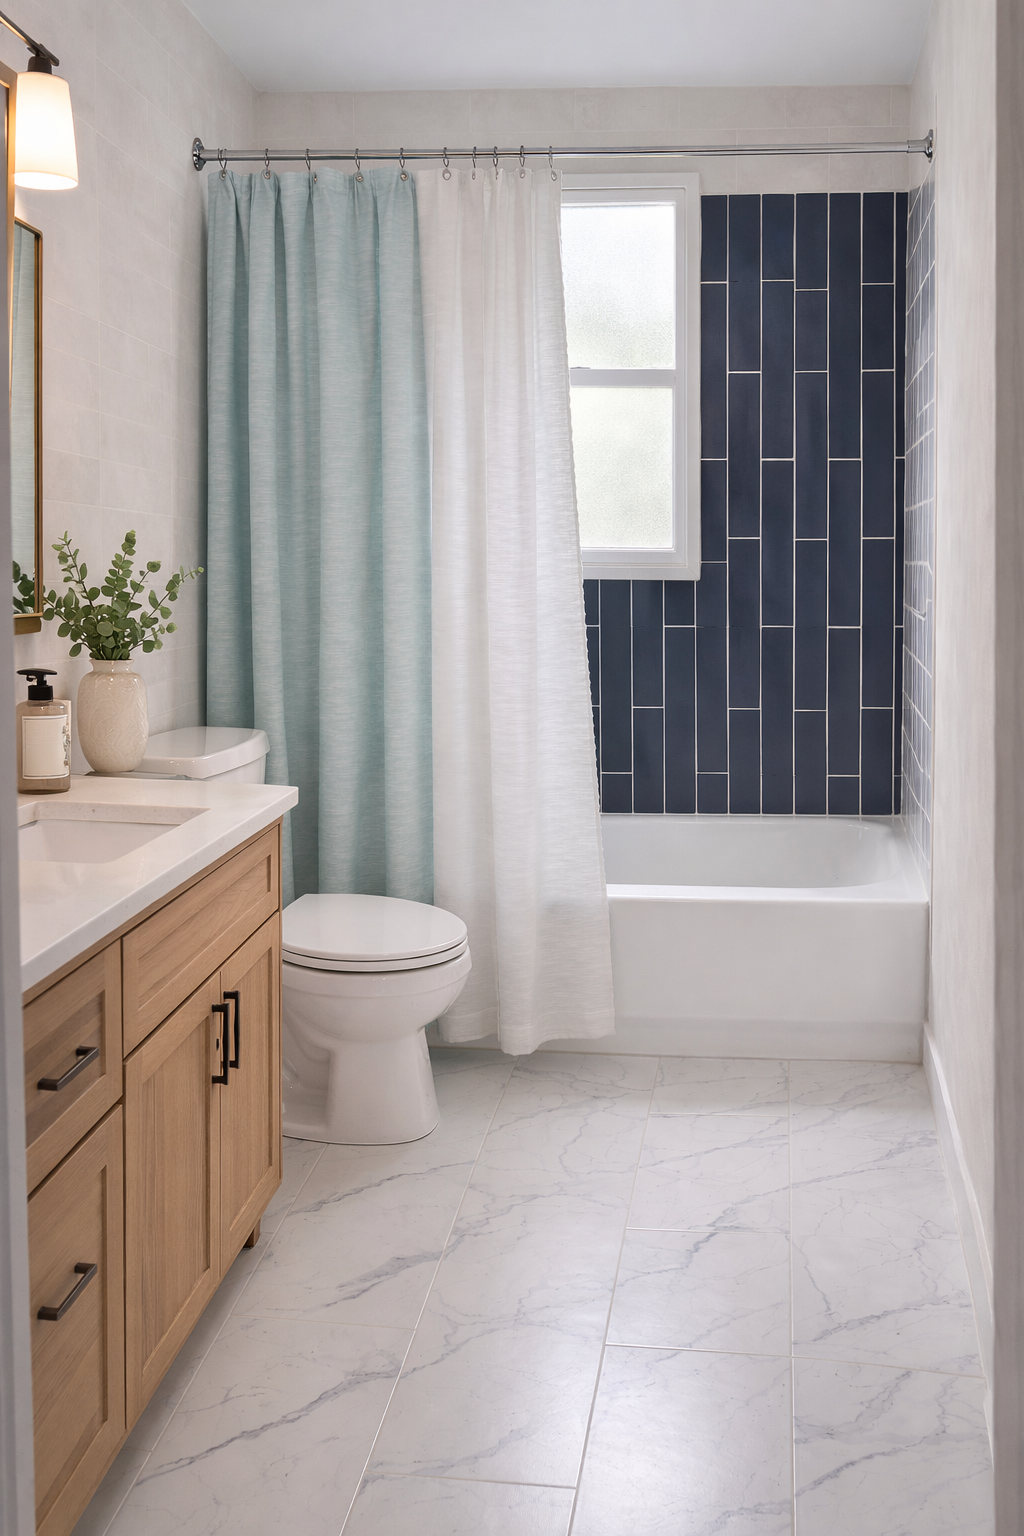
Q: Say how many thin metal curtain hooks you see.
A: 10